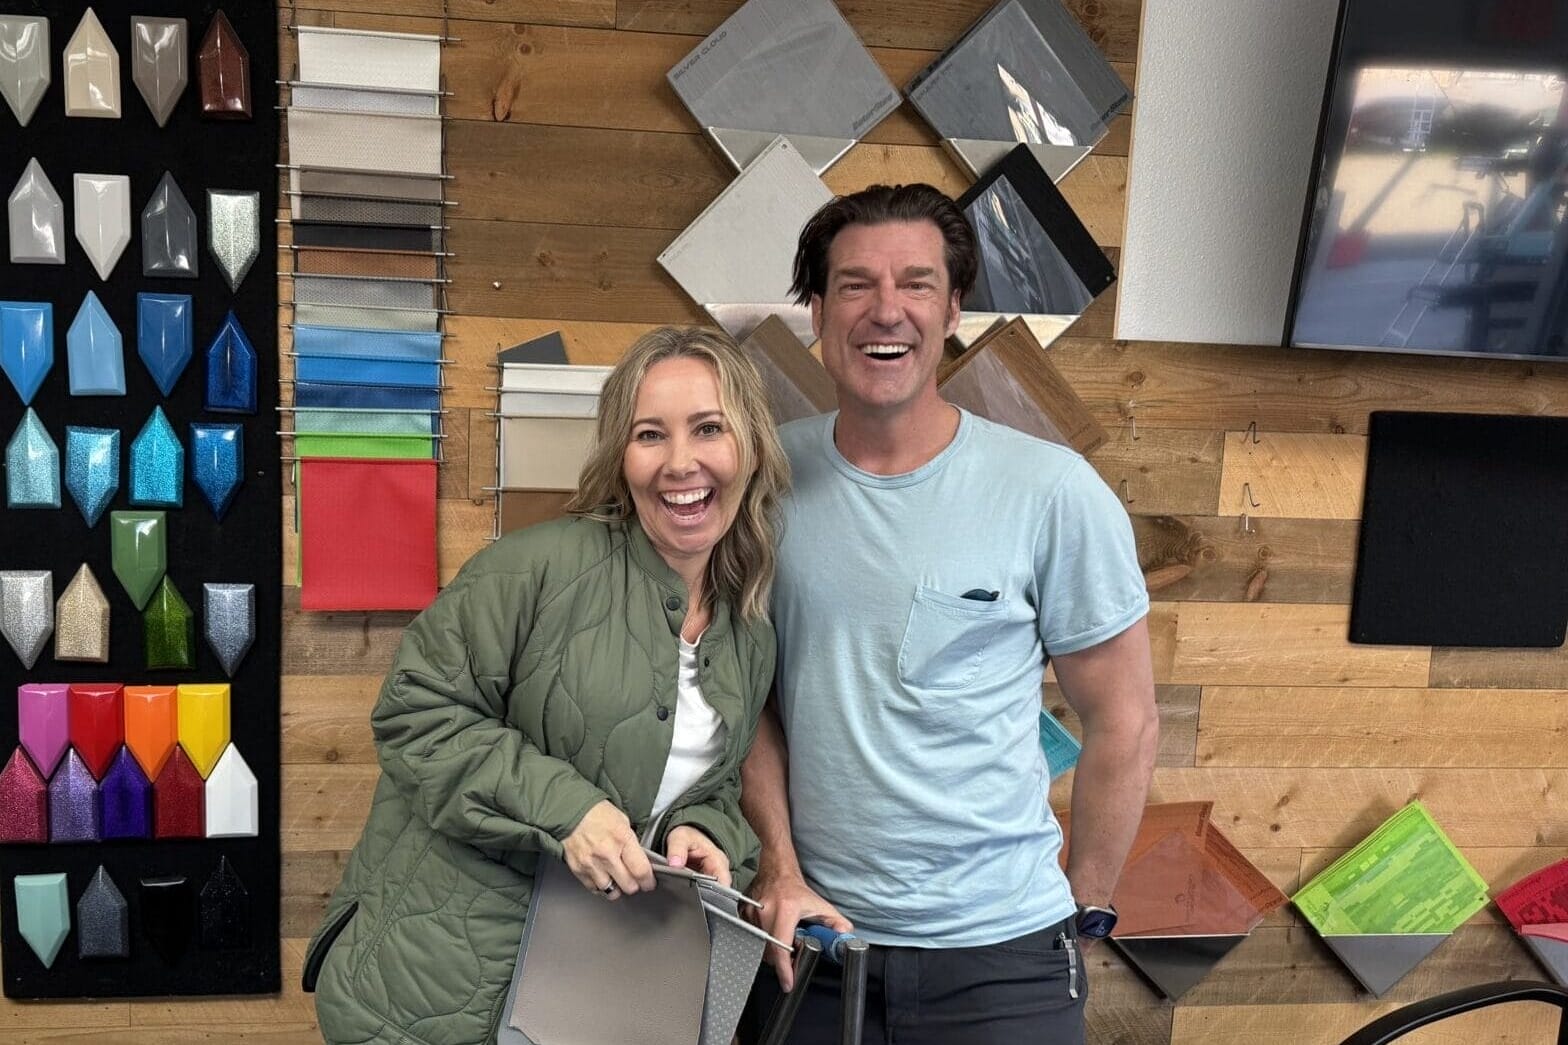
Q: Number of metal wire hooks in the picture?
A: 5